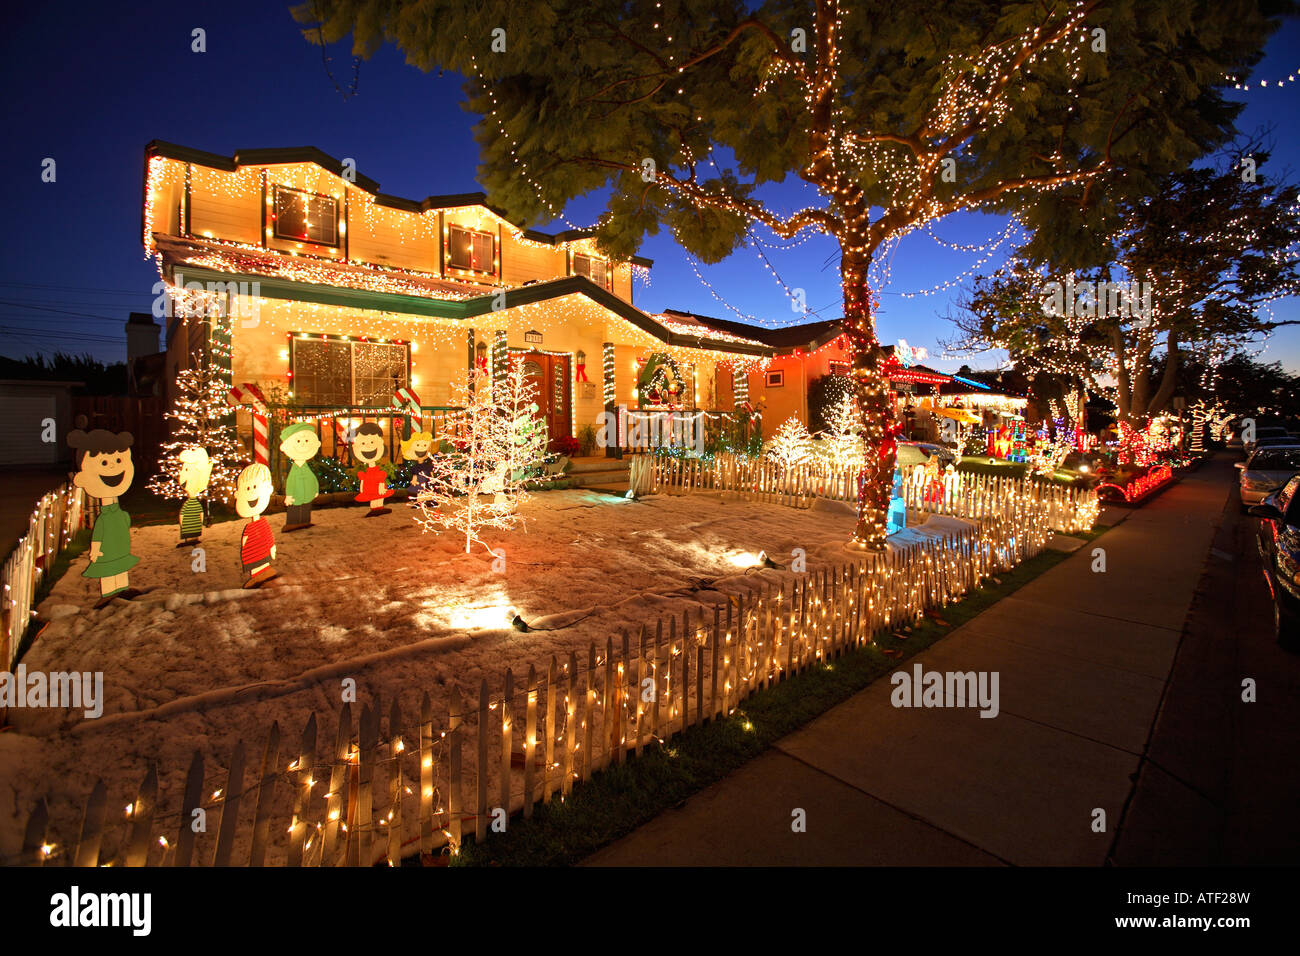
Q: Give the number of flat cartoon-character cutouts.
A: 6